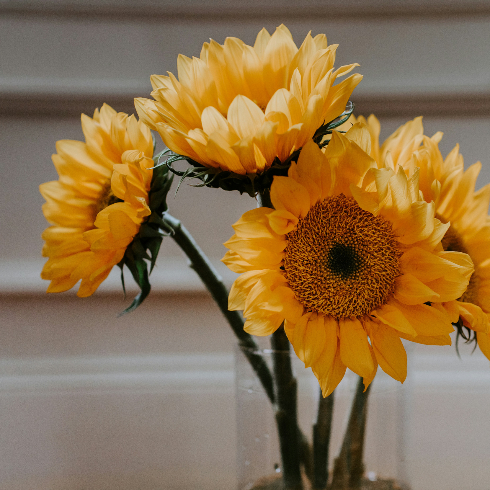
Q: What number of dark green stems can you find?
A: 4